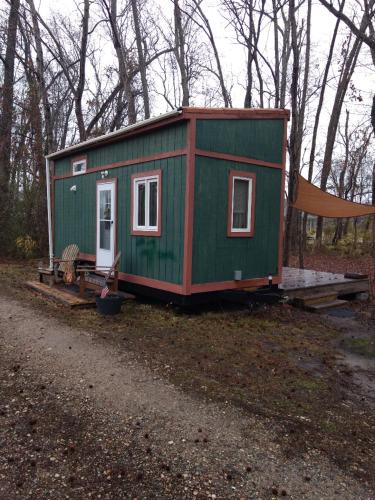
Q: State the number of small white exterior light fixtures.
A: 2